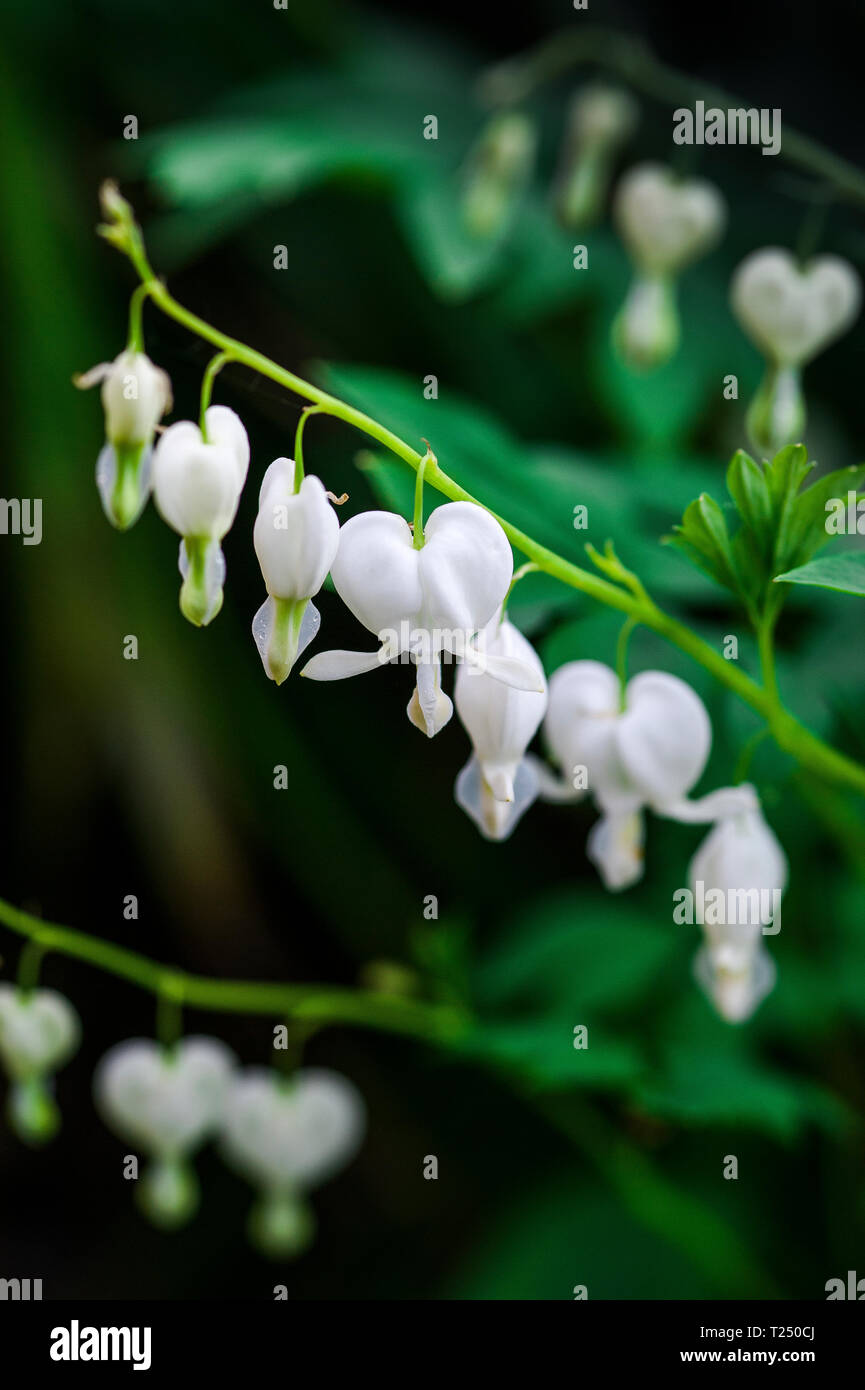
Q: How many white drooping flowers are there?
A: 14